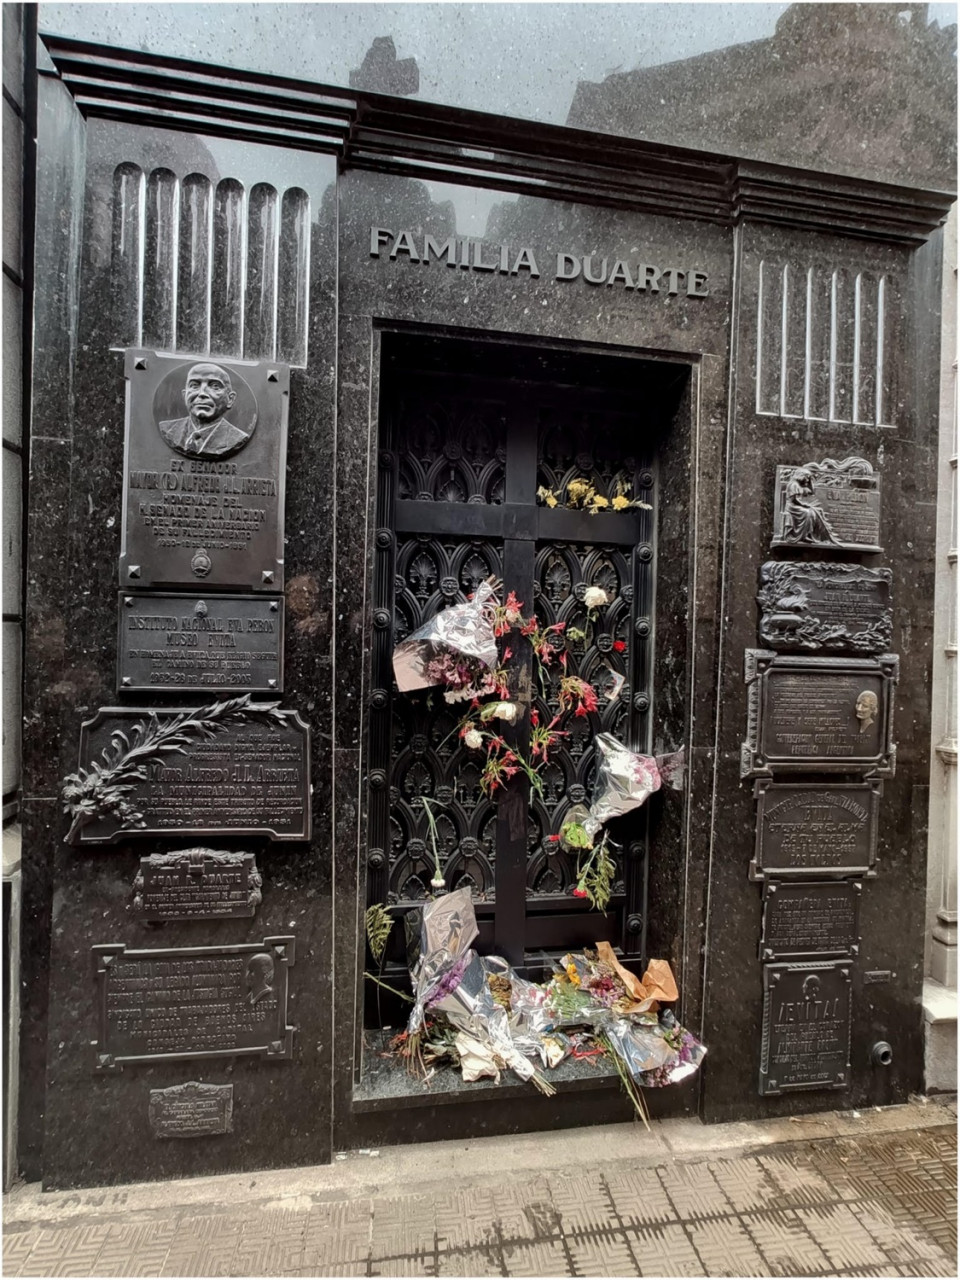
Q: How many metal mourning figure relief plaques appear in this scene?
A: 1